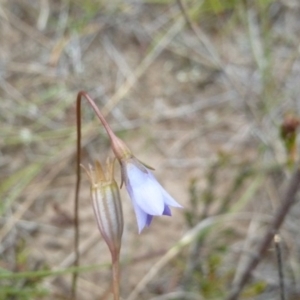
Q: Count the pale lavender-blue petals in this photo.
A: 5